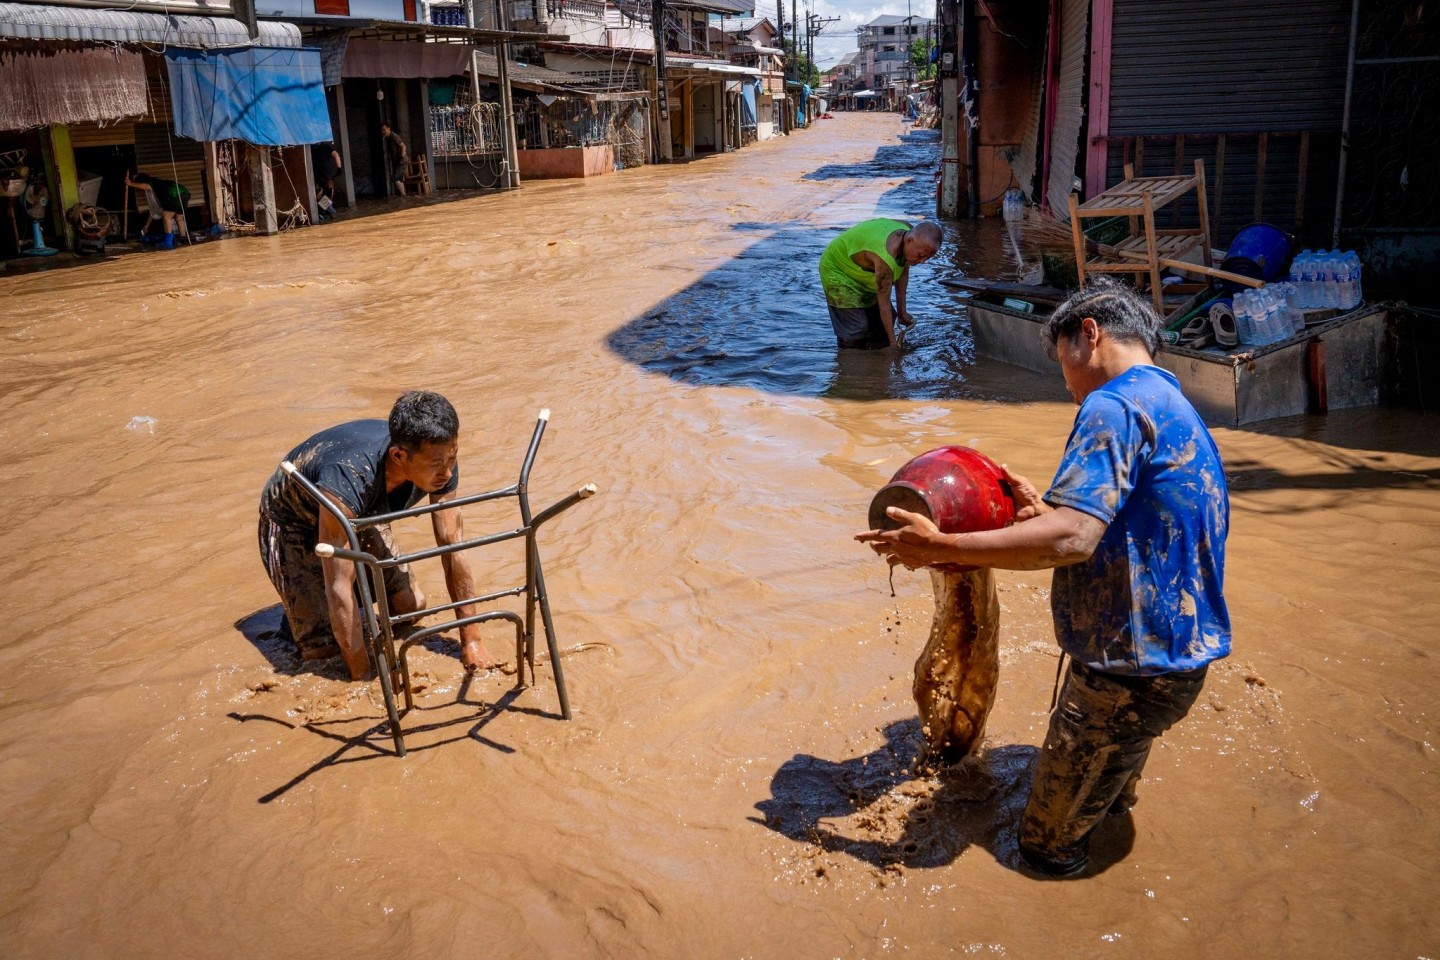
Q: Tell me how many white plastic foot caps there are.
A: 4